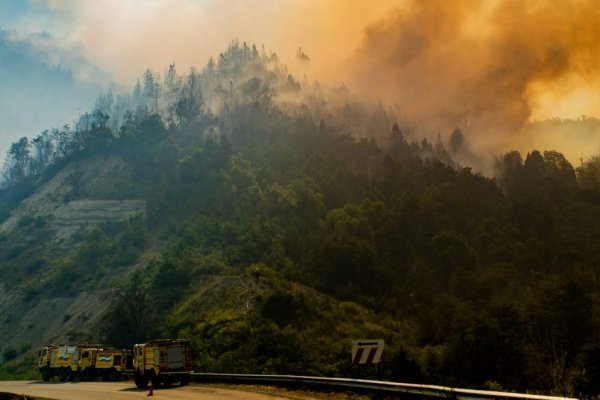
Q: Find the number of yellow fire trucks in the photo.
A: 3